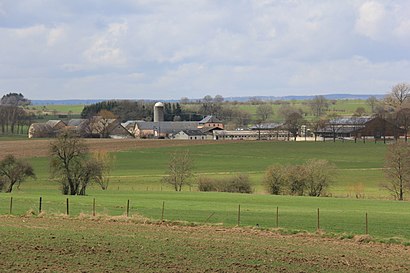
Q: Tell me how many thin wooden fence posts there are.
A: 11